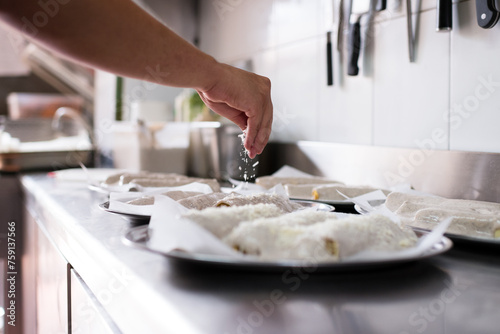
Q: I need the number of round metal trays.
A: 5